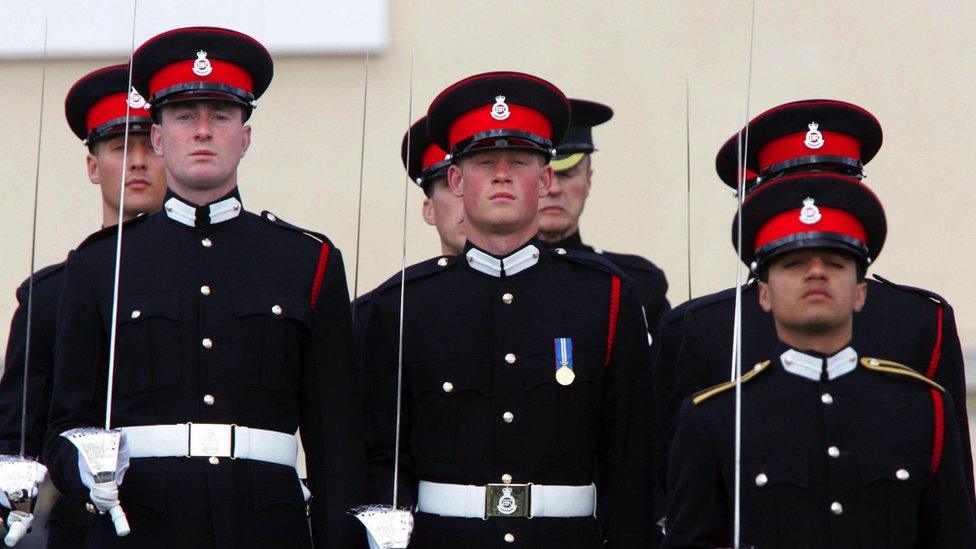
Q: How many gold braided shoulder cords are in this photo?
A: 2